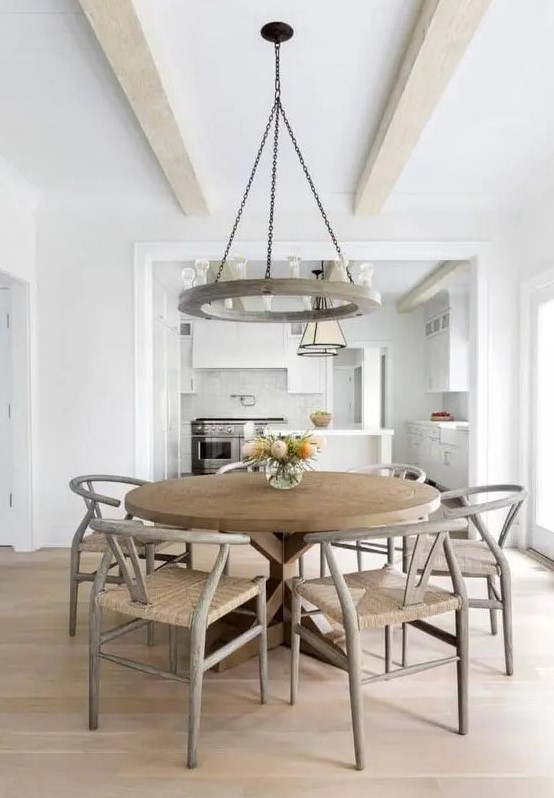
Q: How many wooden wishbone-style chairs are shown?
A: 6